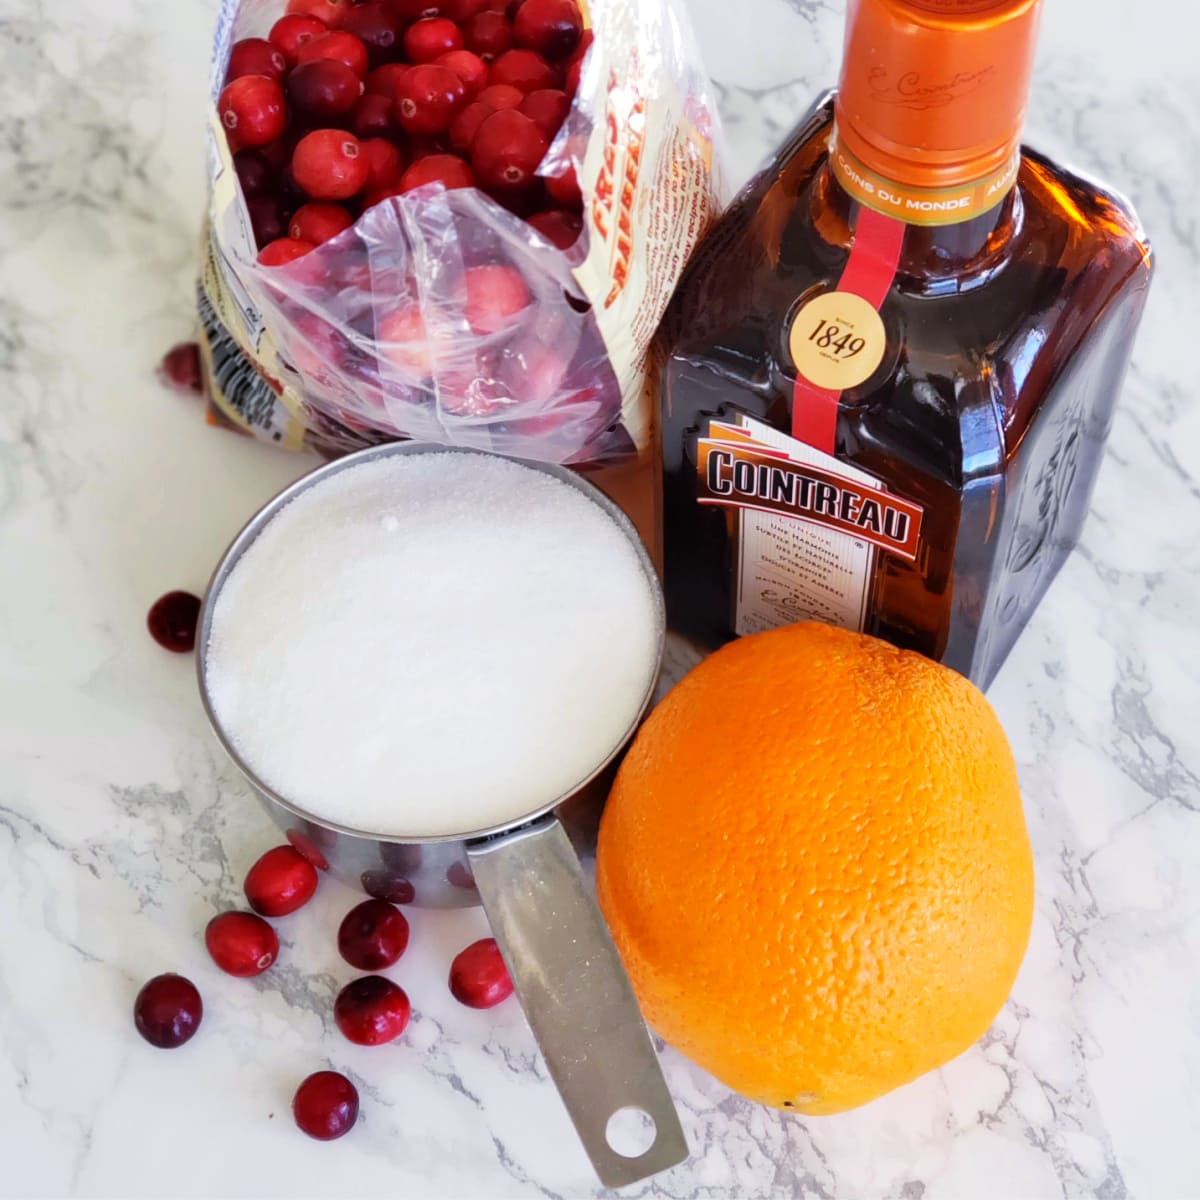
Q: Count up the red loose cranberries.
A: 9